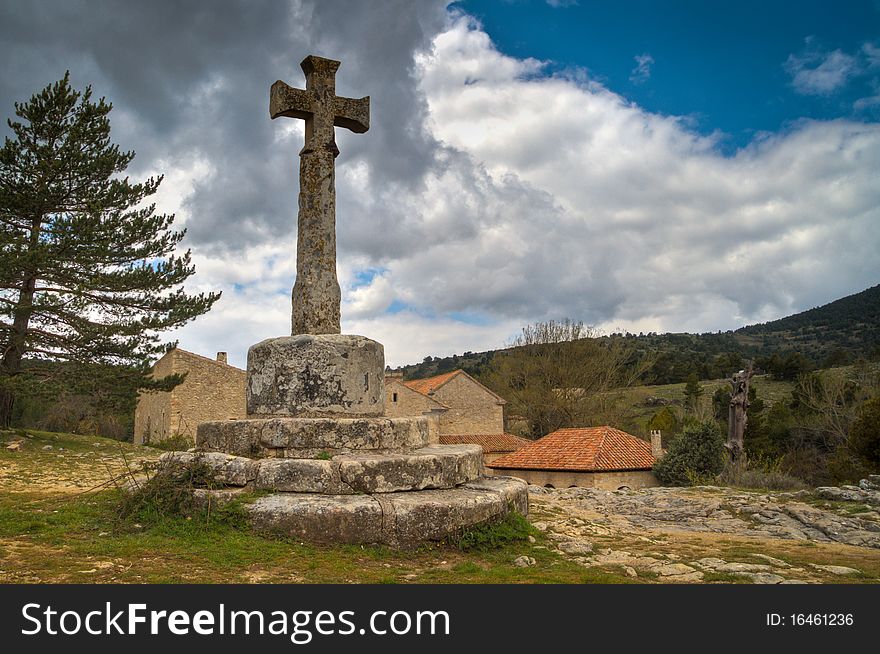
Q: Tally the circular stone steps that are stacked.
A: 3